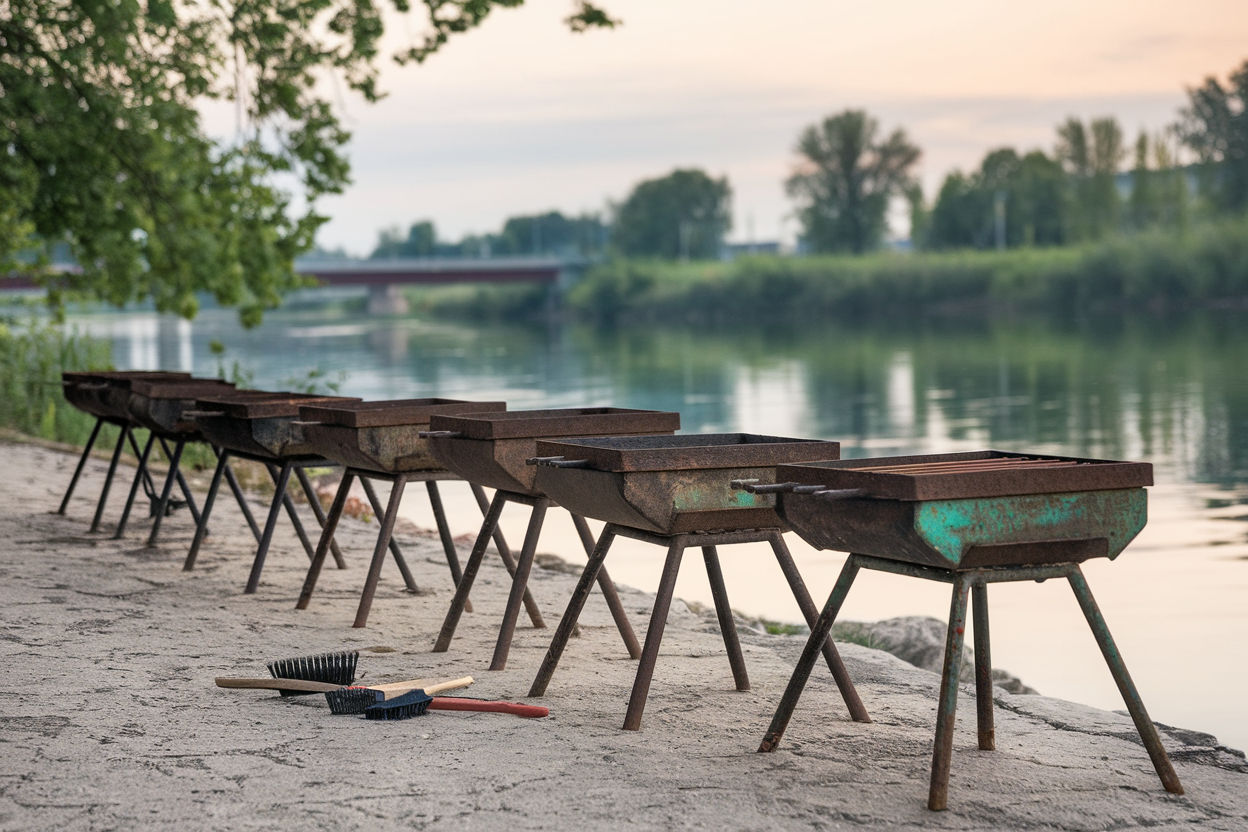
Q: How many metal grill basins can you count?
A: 7